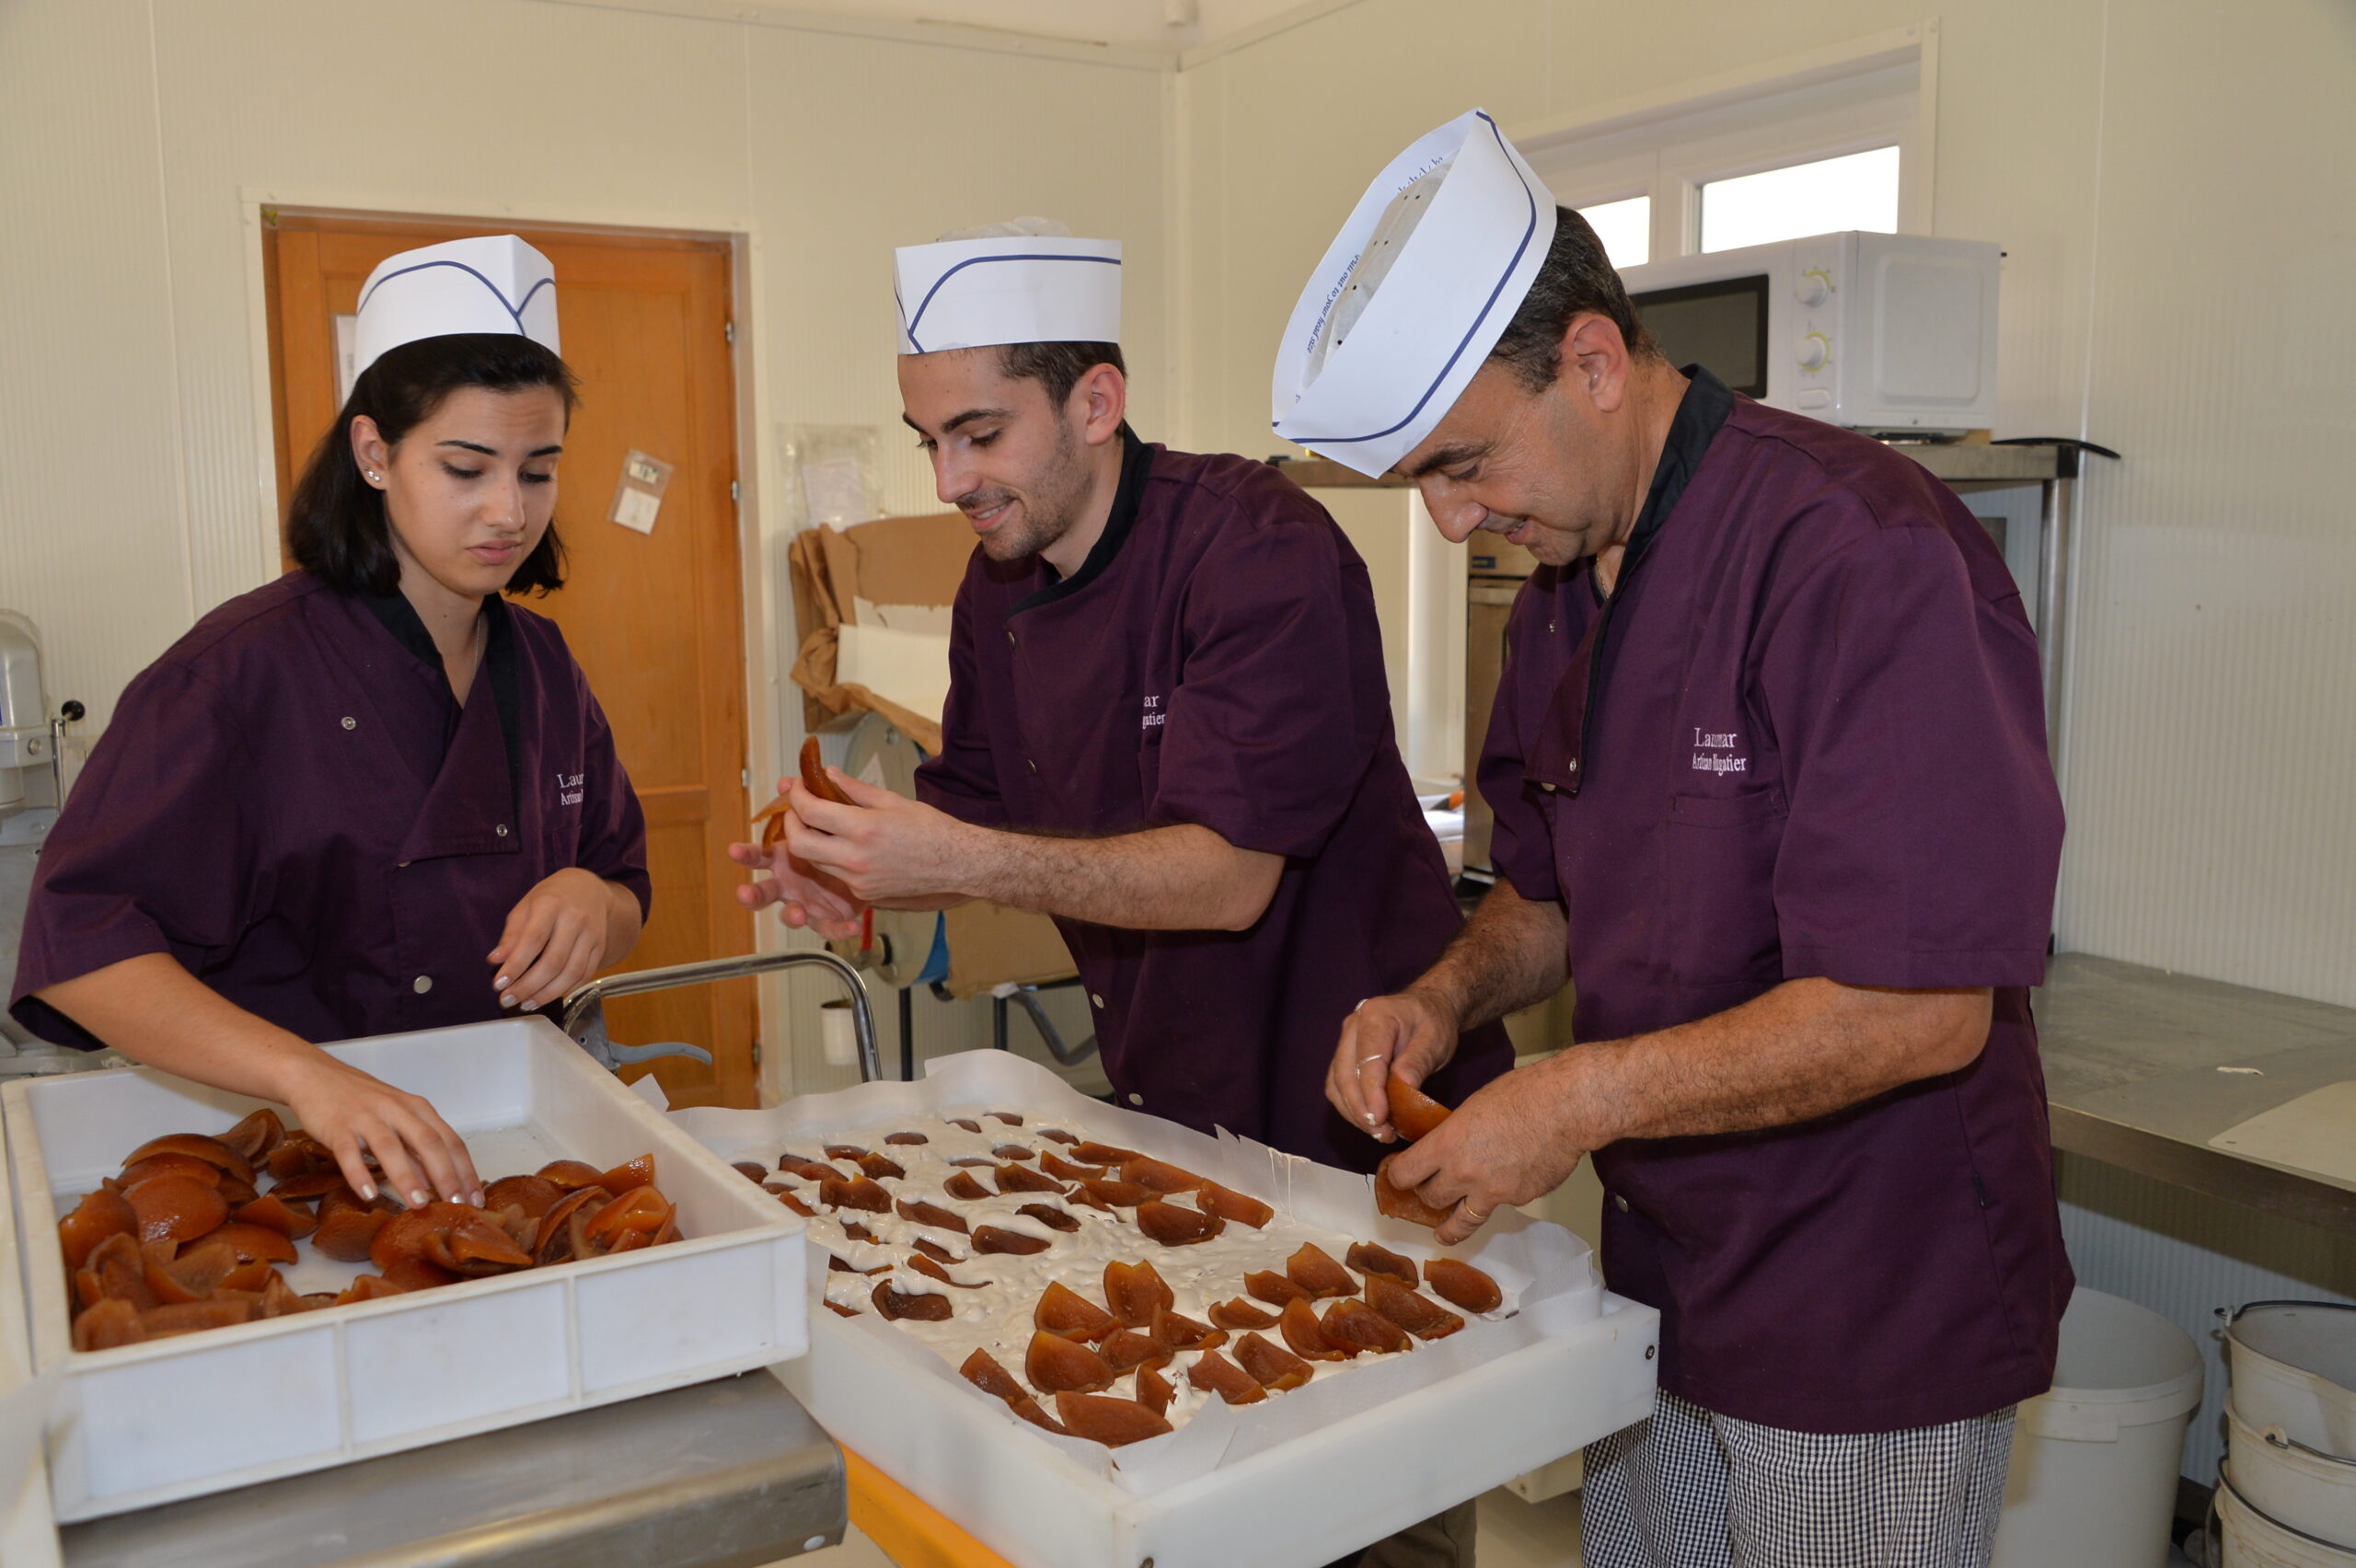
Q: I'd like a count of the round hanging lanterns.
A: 0